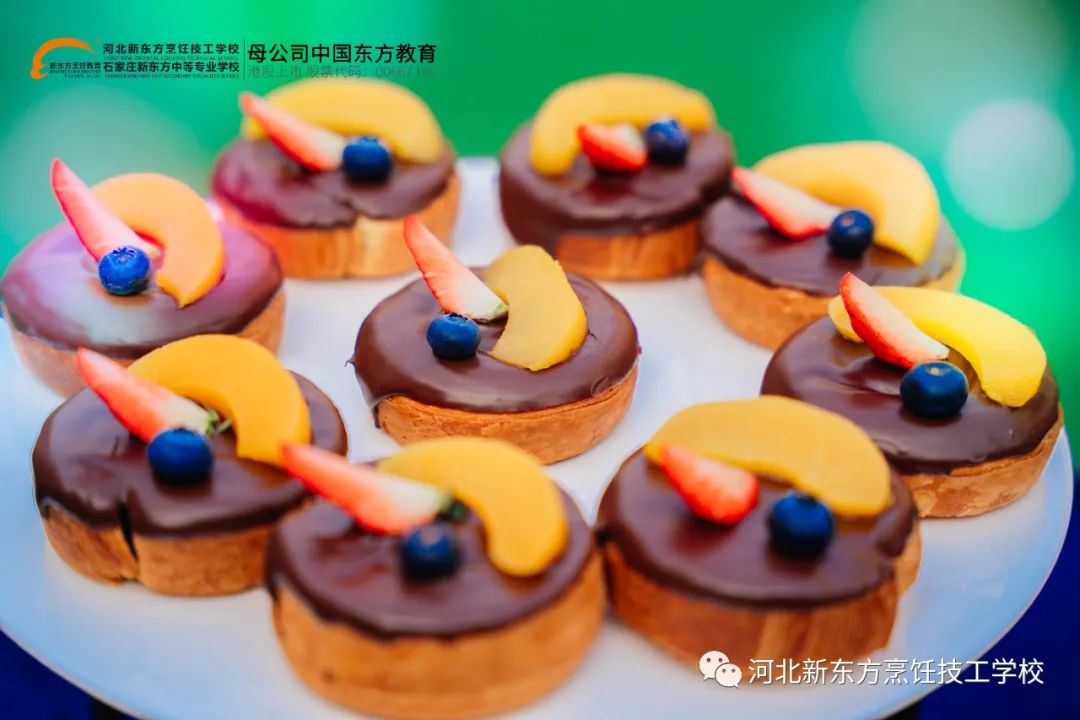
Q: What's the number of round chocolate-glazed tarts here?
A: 9